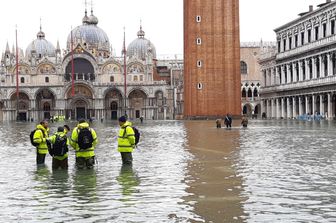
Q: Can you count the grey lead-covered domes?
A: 3